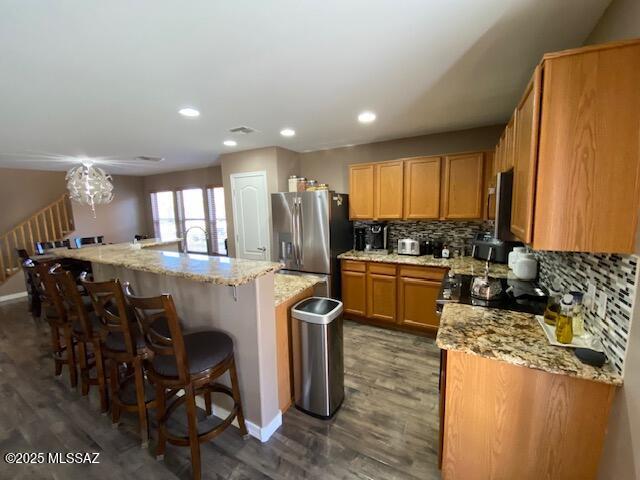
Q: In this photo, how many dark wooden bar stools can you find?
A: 4